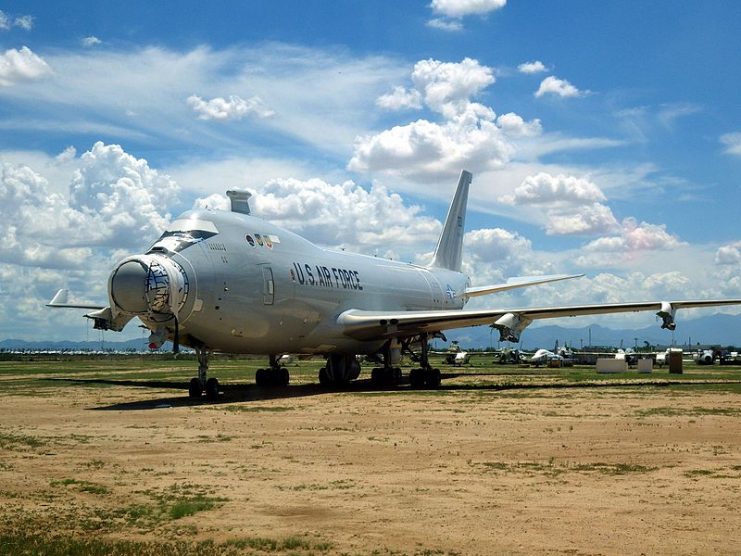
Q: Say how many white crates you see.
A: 2